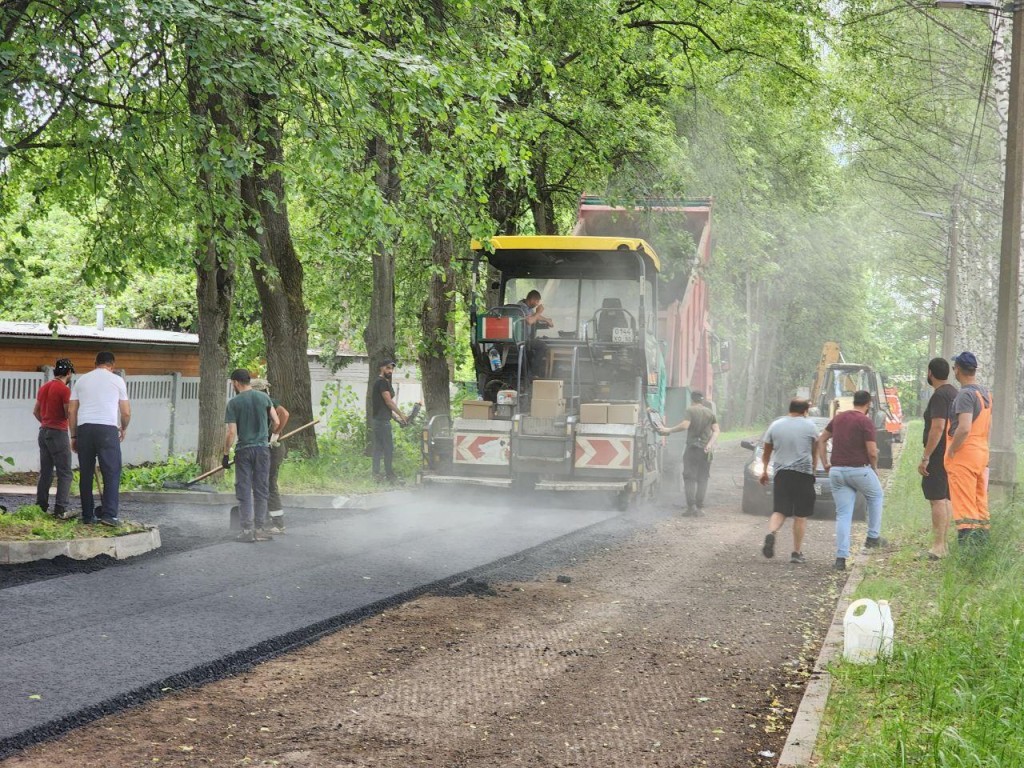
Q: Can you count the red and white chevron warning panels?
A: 2